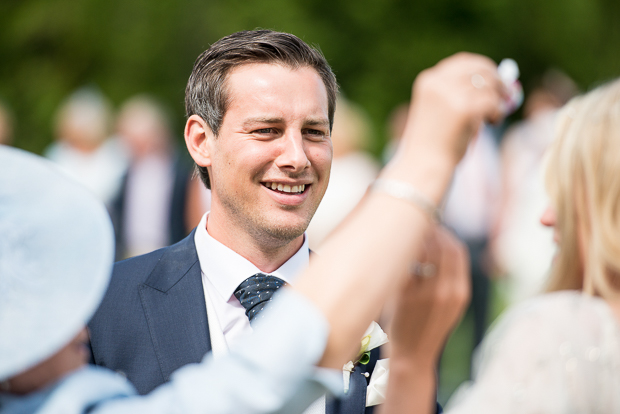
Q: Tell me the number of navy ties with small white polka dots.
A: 1